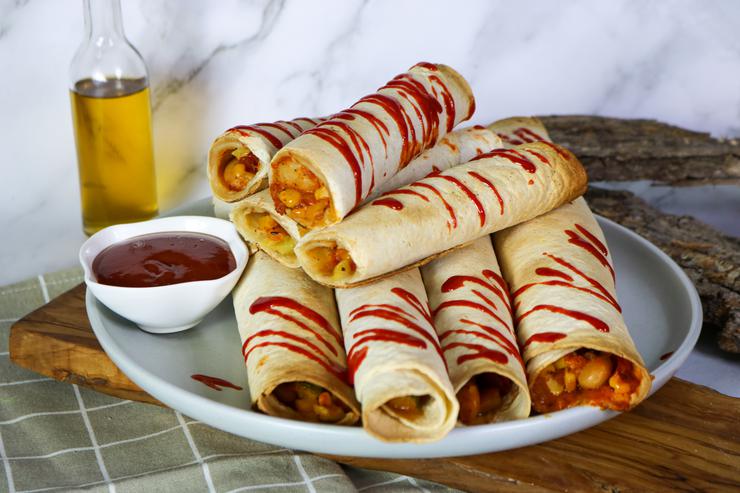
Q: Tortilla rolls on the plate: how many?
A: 8